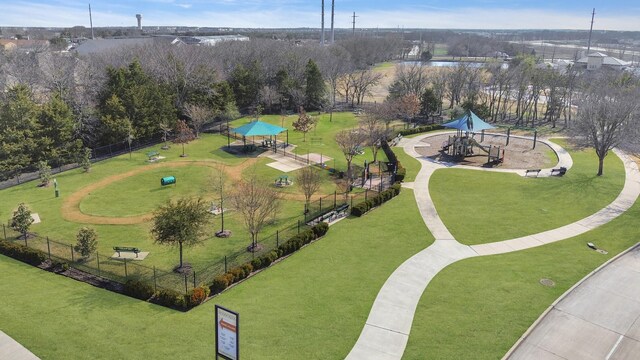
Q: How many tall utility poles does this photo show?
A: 5